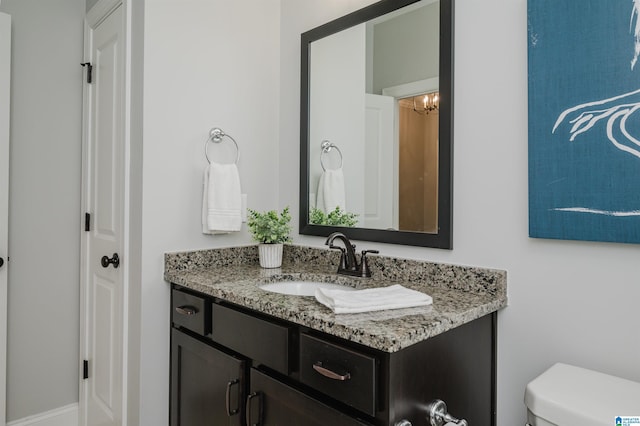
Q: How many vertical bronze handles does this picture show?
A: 2